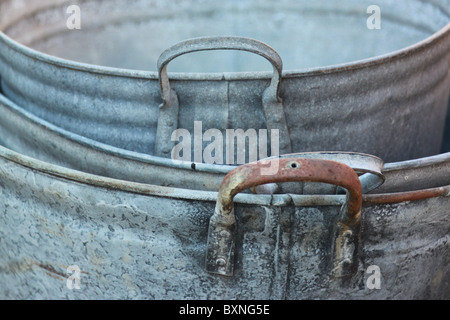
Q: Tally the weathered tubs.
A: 3